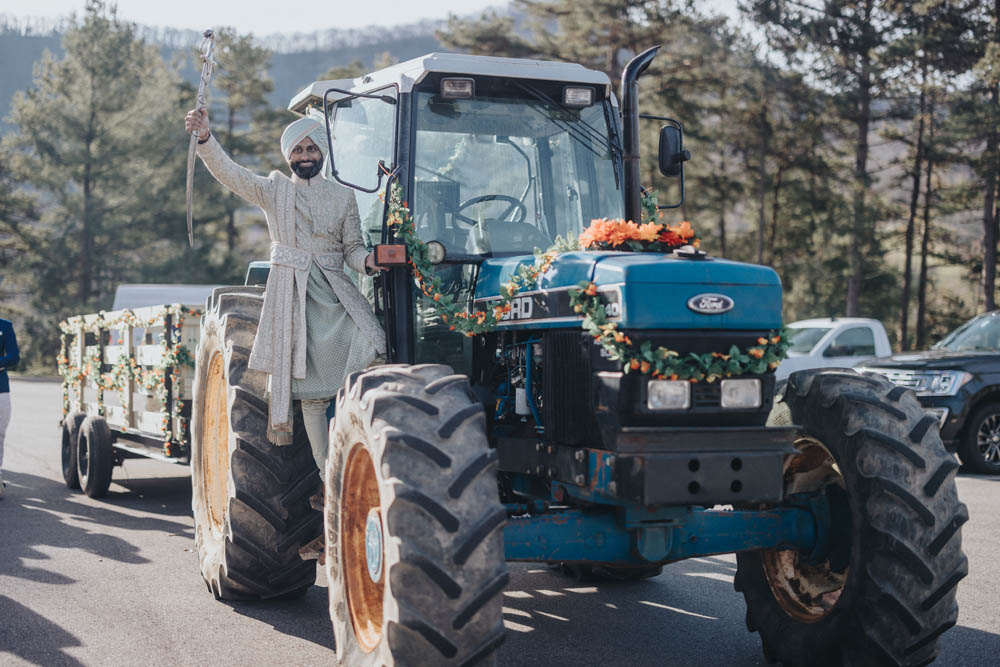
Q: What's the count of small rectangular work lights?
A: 2